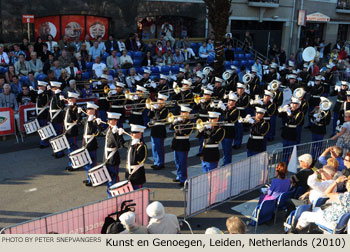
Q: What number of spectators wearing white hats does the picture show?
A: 4